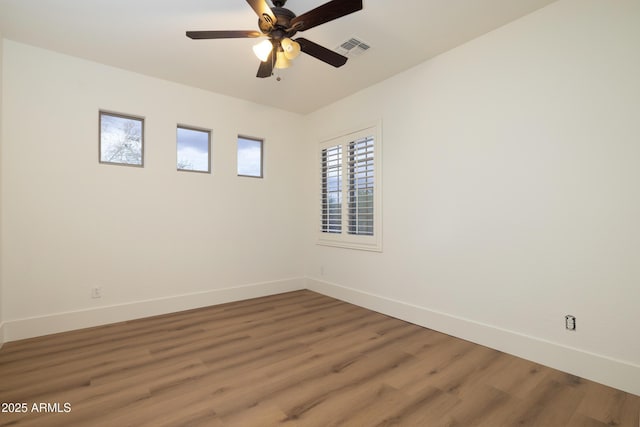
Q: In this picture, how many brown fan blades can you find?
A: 5